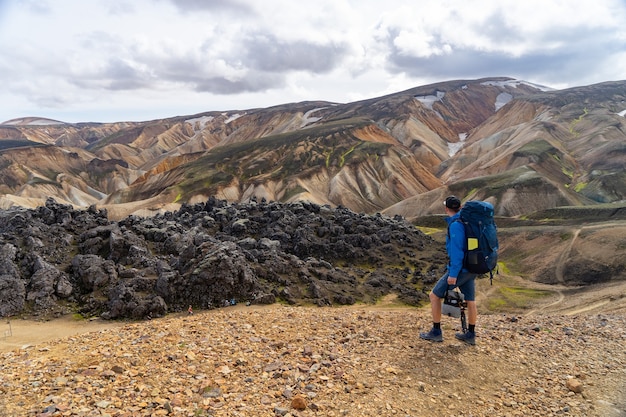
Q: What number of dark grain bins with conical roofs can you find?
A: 0